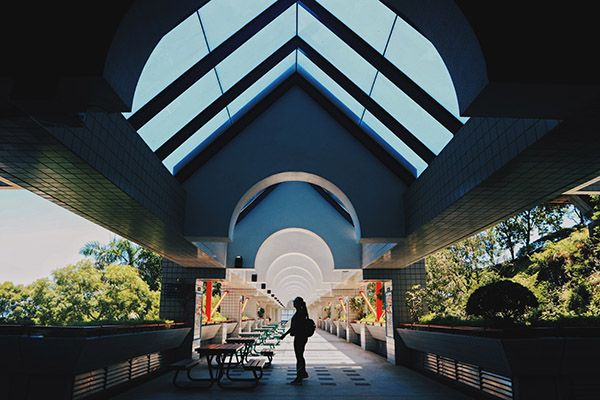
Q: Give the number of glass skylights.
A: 12